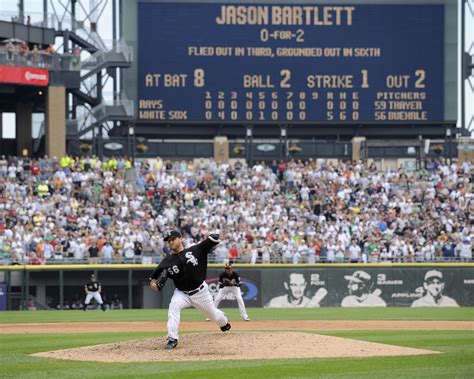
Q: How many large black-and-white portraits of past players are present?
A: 3